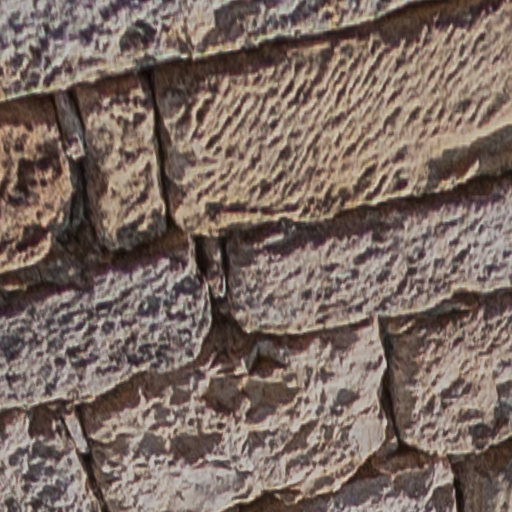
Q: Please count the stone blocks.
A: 11